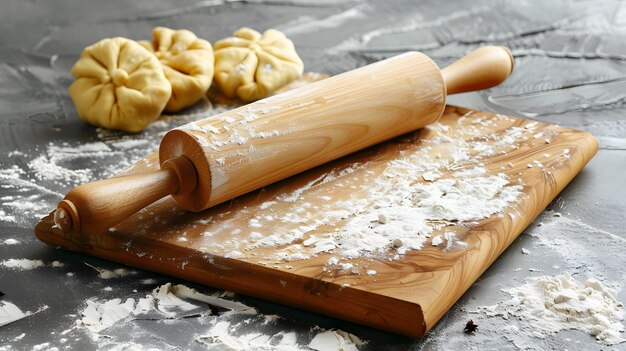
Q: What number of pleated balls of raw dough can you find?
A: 3